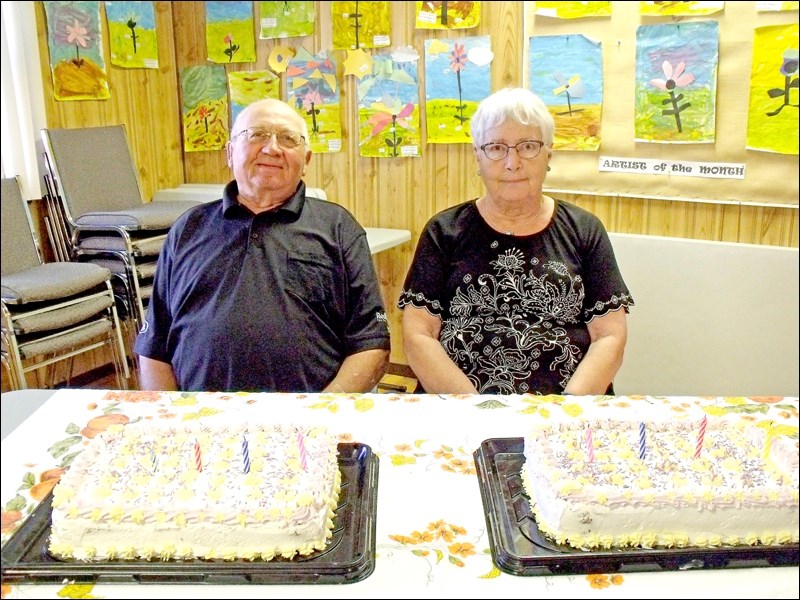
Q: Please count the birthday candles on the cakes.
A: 8